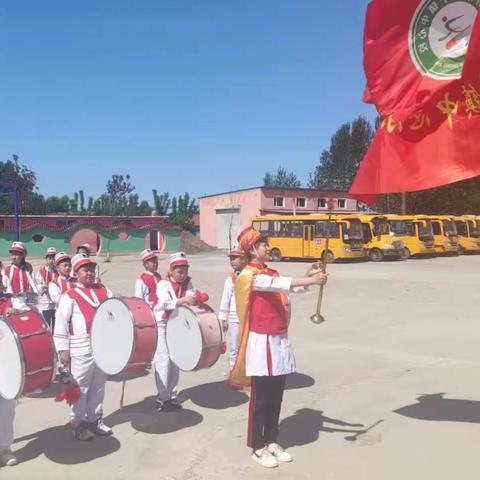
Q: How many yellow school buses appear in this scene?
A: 5